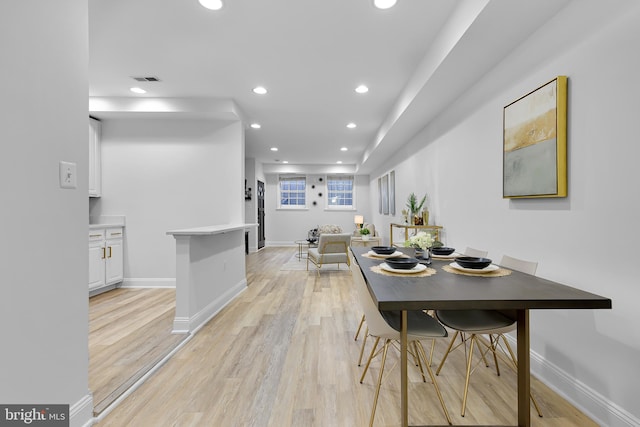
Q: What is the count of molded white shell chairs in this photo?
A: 4